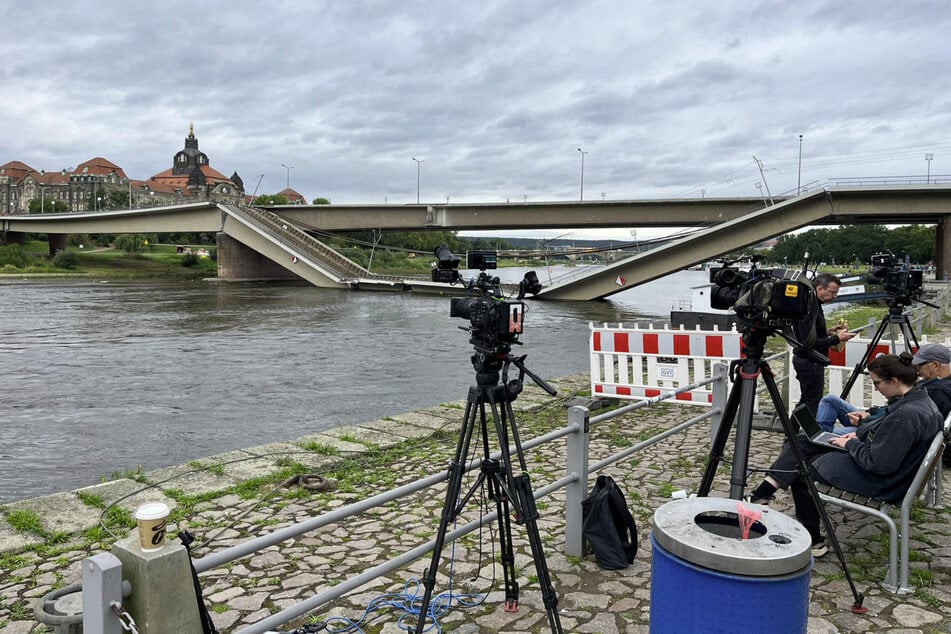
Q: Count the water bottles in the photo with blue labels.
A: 0